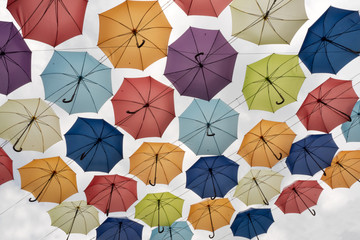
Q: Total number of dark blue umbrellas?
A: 6